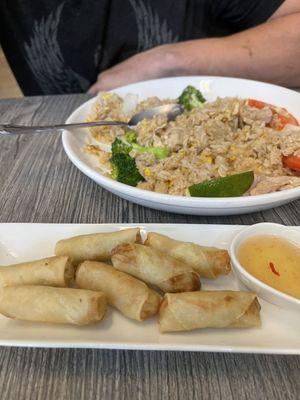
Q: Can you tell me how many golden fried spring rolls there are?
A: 7